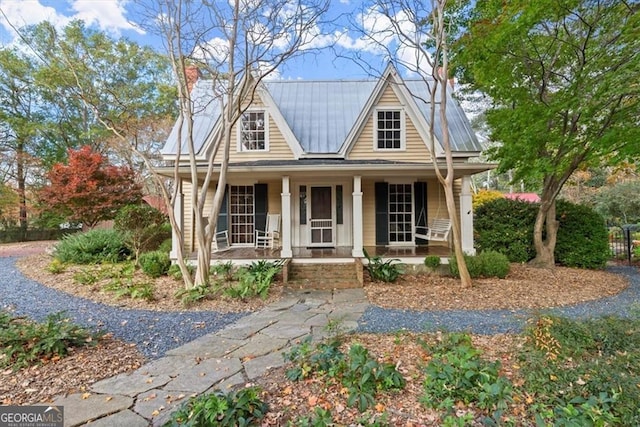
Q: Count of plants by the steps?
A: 2